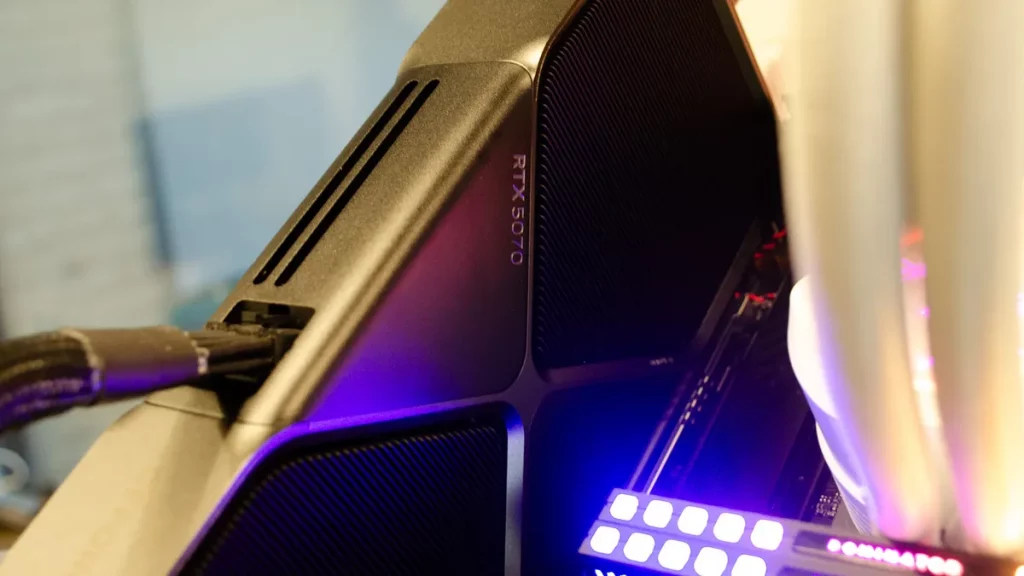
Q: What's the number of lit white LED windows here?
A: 10